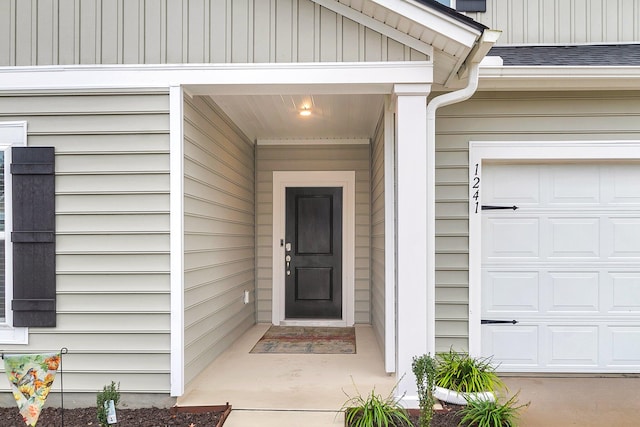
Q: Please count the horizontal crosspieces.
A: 3